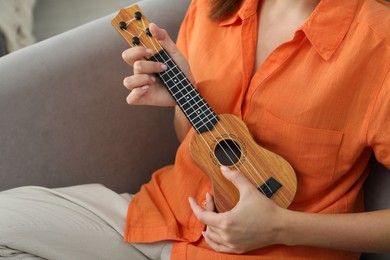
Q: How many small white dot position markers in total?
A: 3